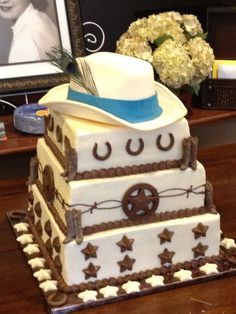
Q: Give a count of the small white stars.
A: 13